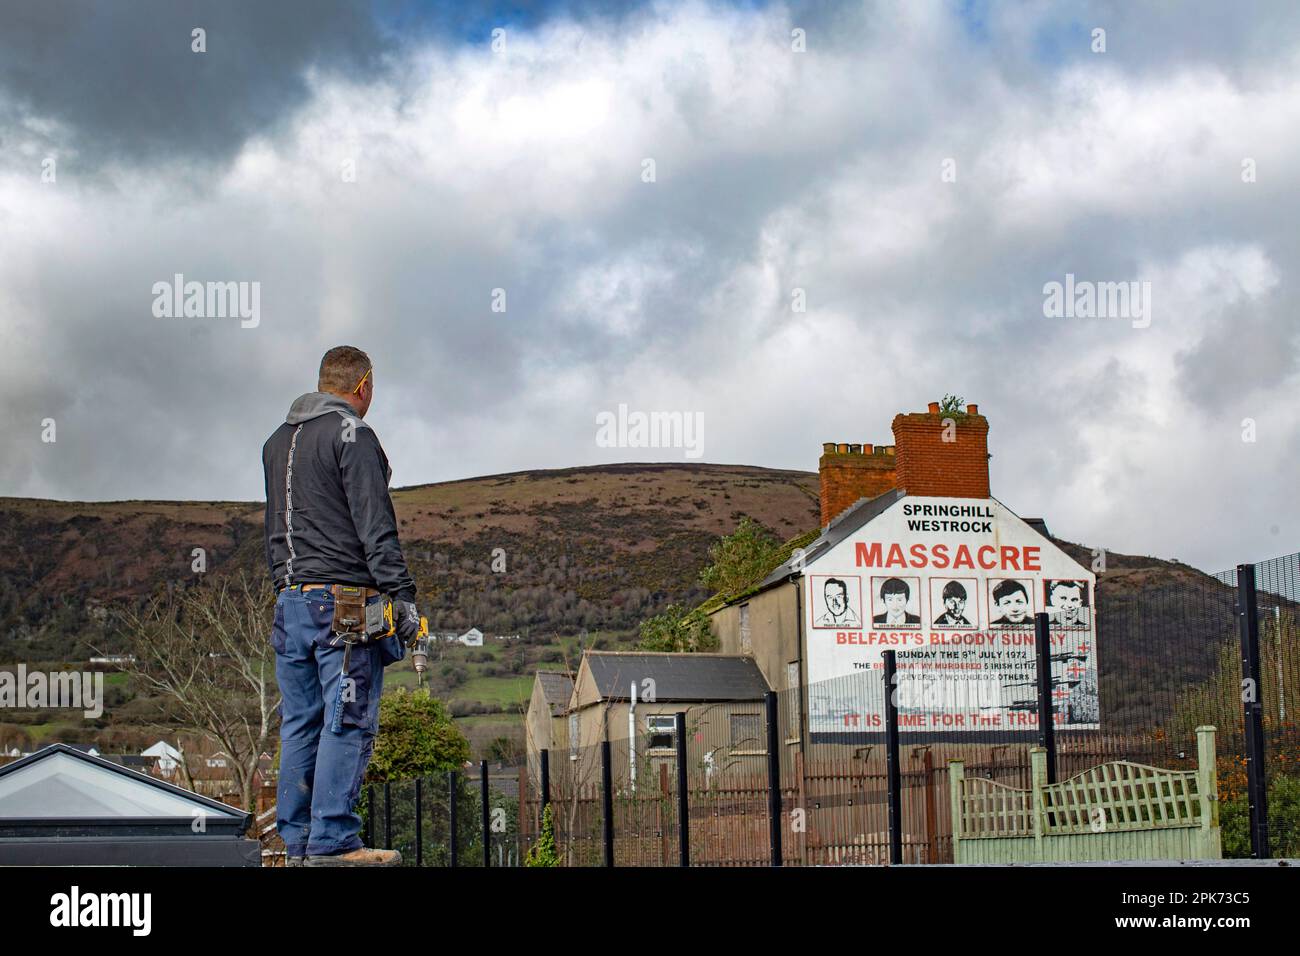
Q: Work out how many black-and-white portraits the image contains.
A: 5